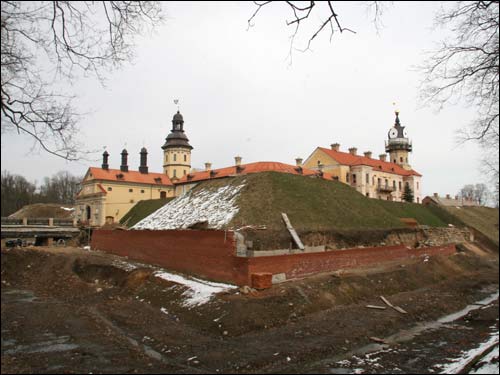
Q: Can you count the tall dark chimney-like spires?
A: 3